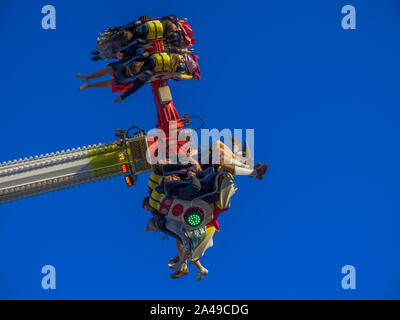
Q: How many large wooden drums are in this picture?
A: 0